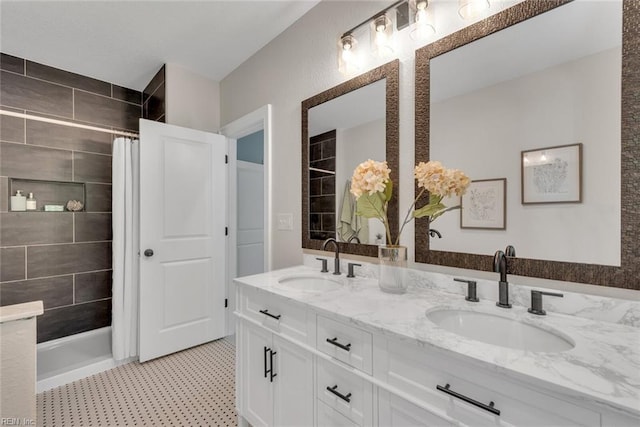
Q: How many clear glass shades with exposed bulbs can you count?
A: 4